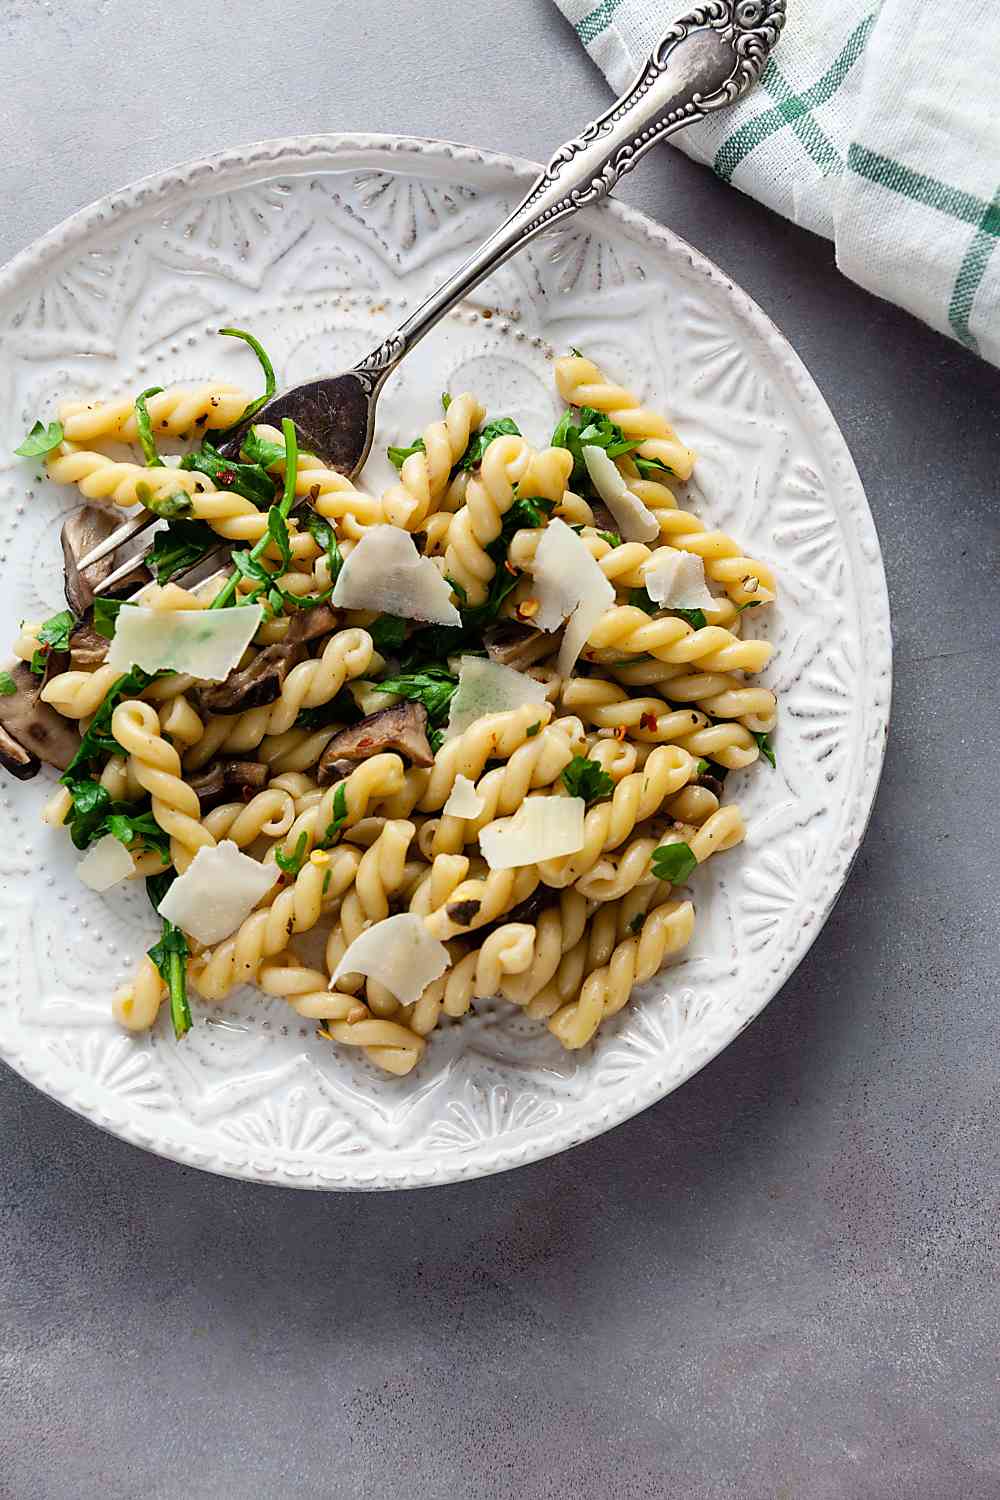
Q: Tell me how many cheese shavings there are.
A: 11